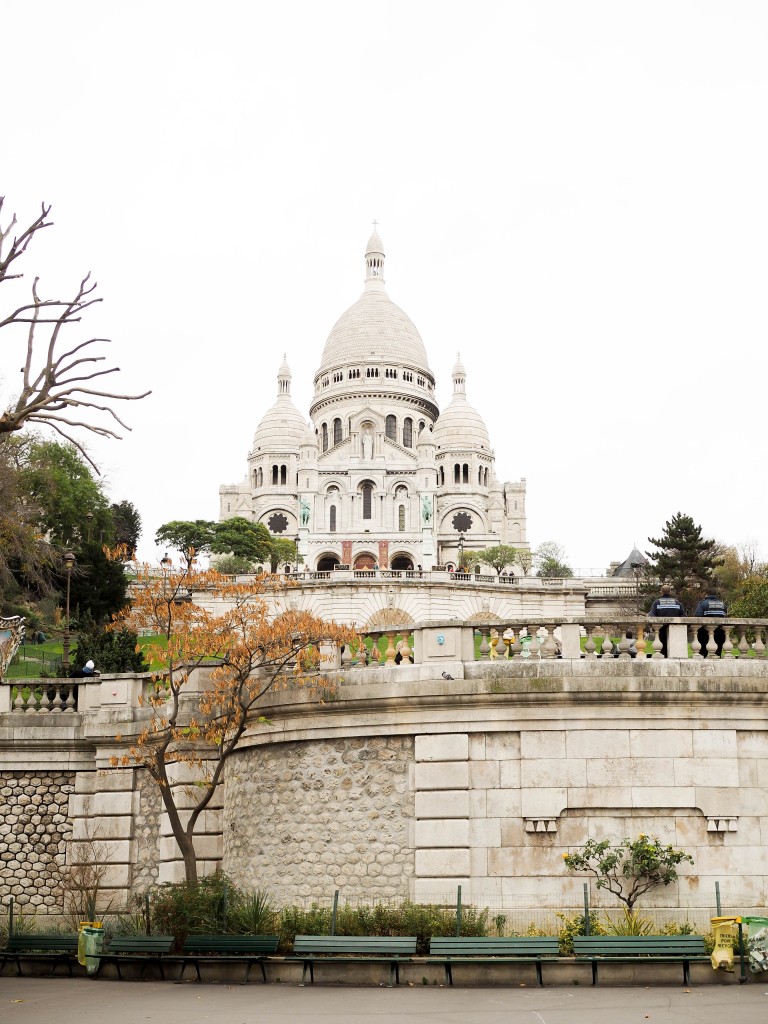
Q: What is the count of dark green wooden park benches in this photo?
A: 6